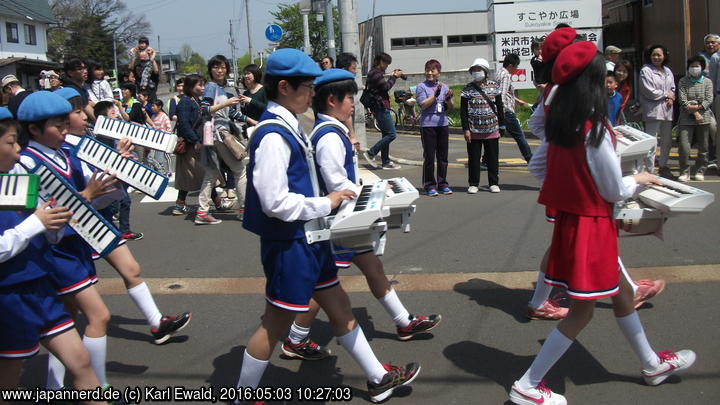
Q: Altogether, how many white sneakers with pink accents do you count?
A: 2